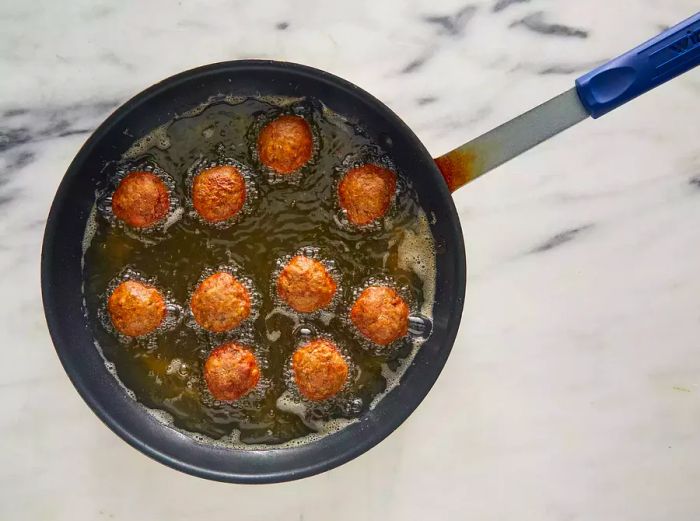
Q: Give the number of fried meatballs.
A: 10